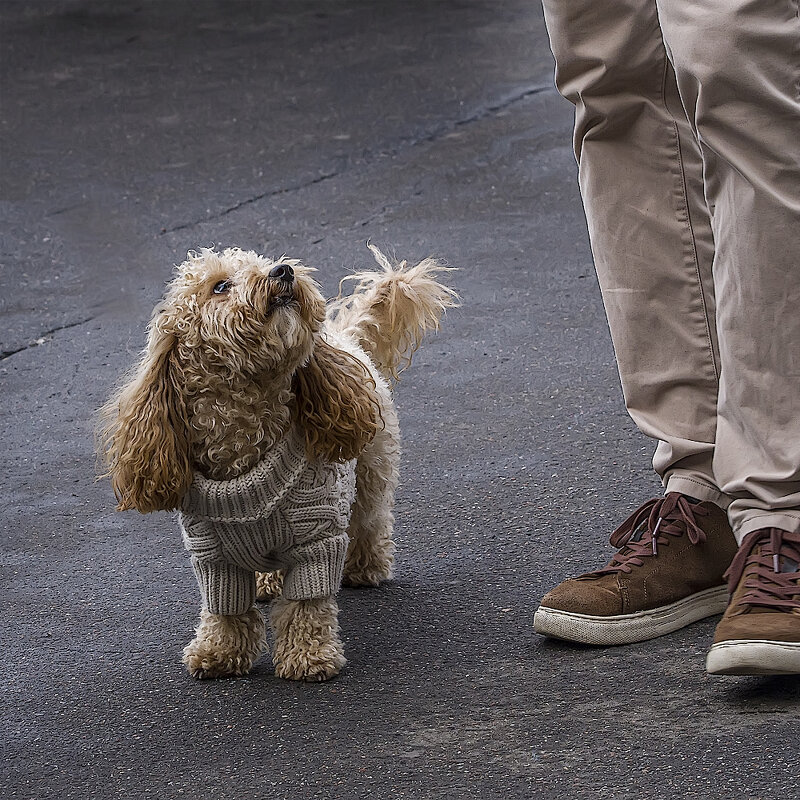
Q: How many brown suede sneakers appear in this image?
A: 2